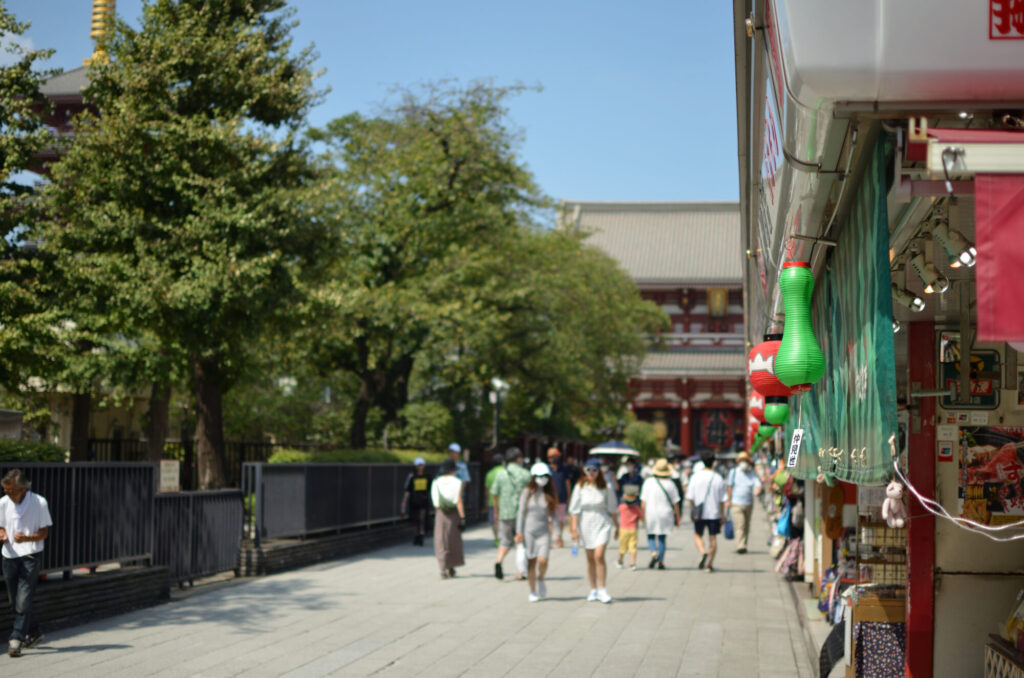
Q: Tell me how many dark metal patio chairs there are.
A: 0